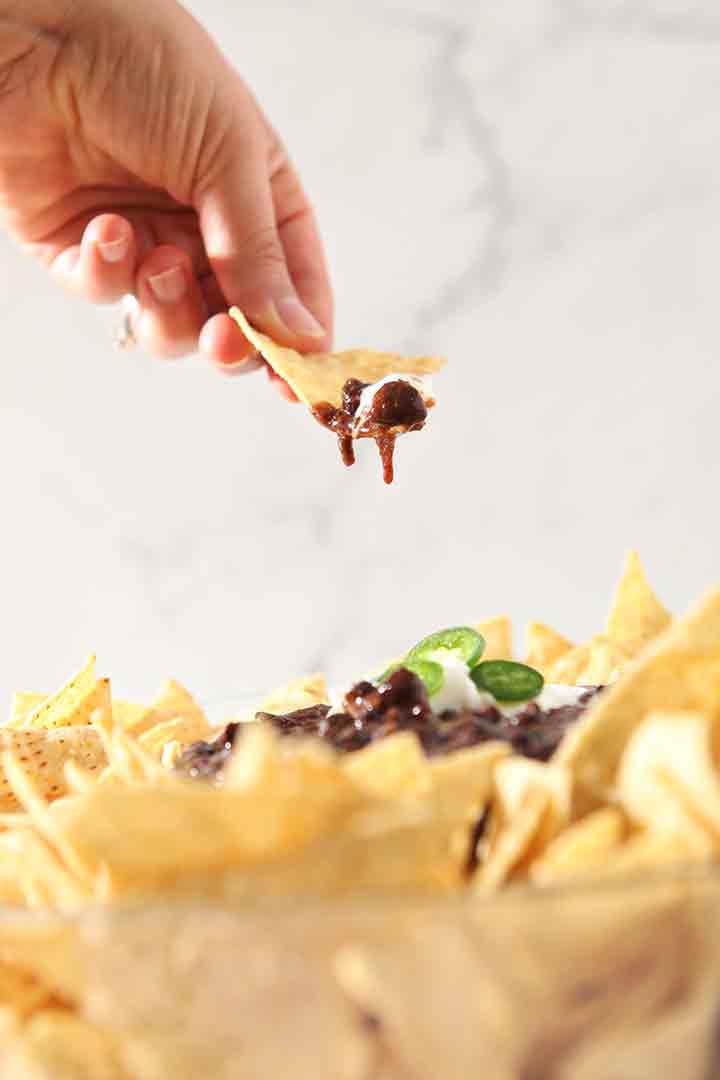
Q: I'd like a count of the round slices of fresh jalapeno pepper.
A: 3